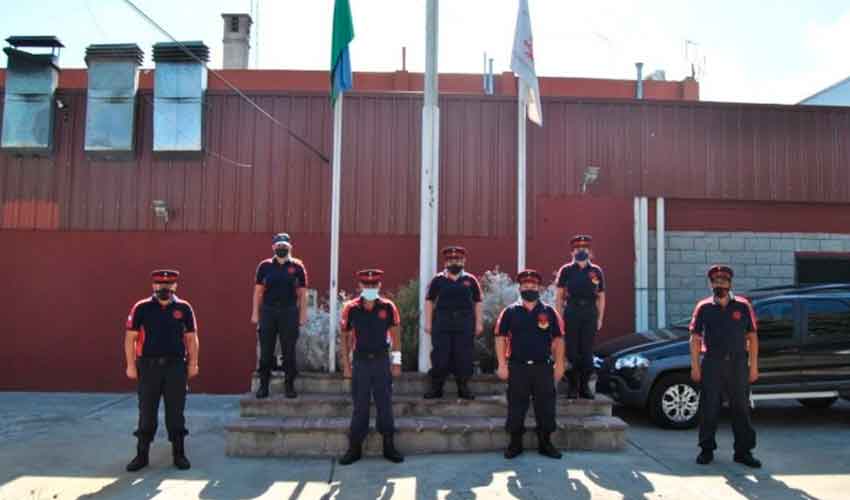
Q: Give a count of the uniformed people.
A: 7